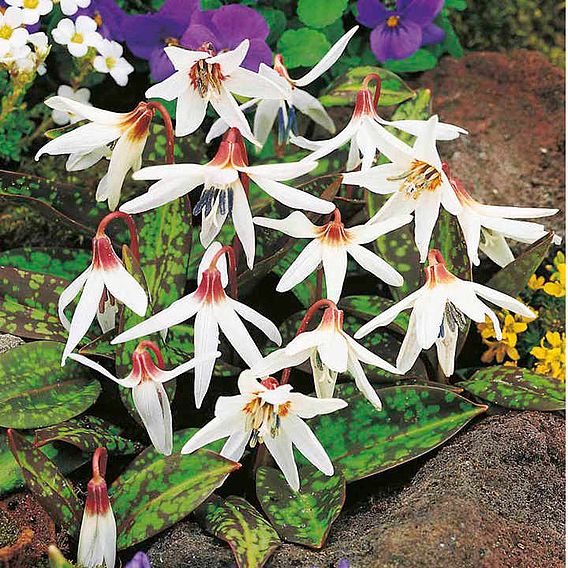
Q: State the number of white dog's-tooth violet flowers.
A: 15